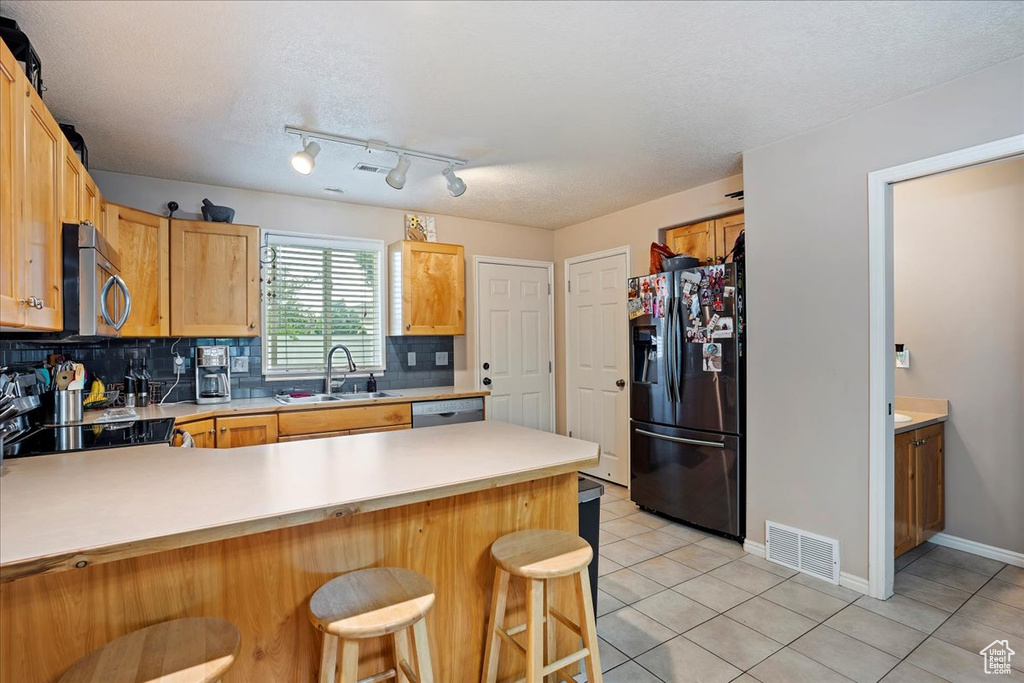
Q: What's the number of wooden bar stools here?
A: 3